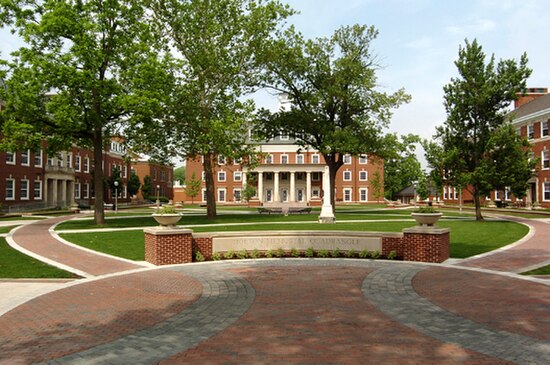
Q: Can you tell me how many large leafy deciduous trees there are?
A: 4